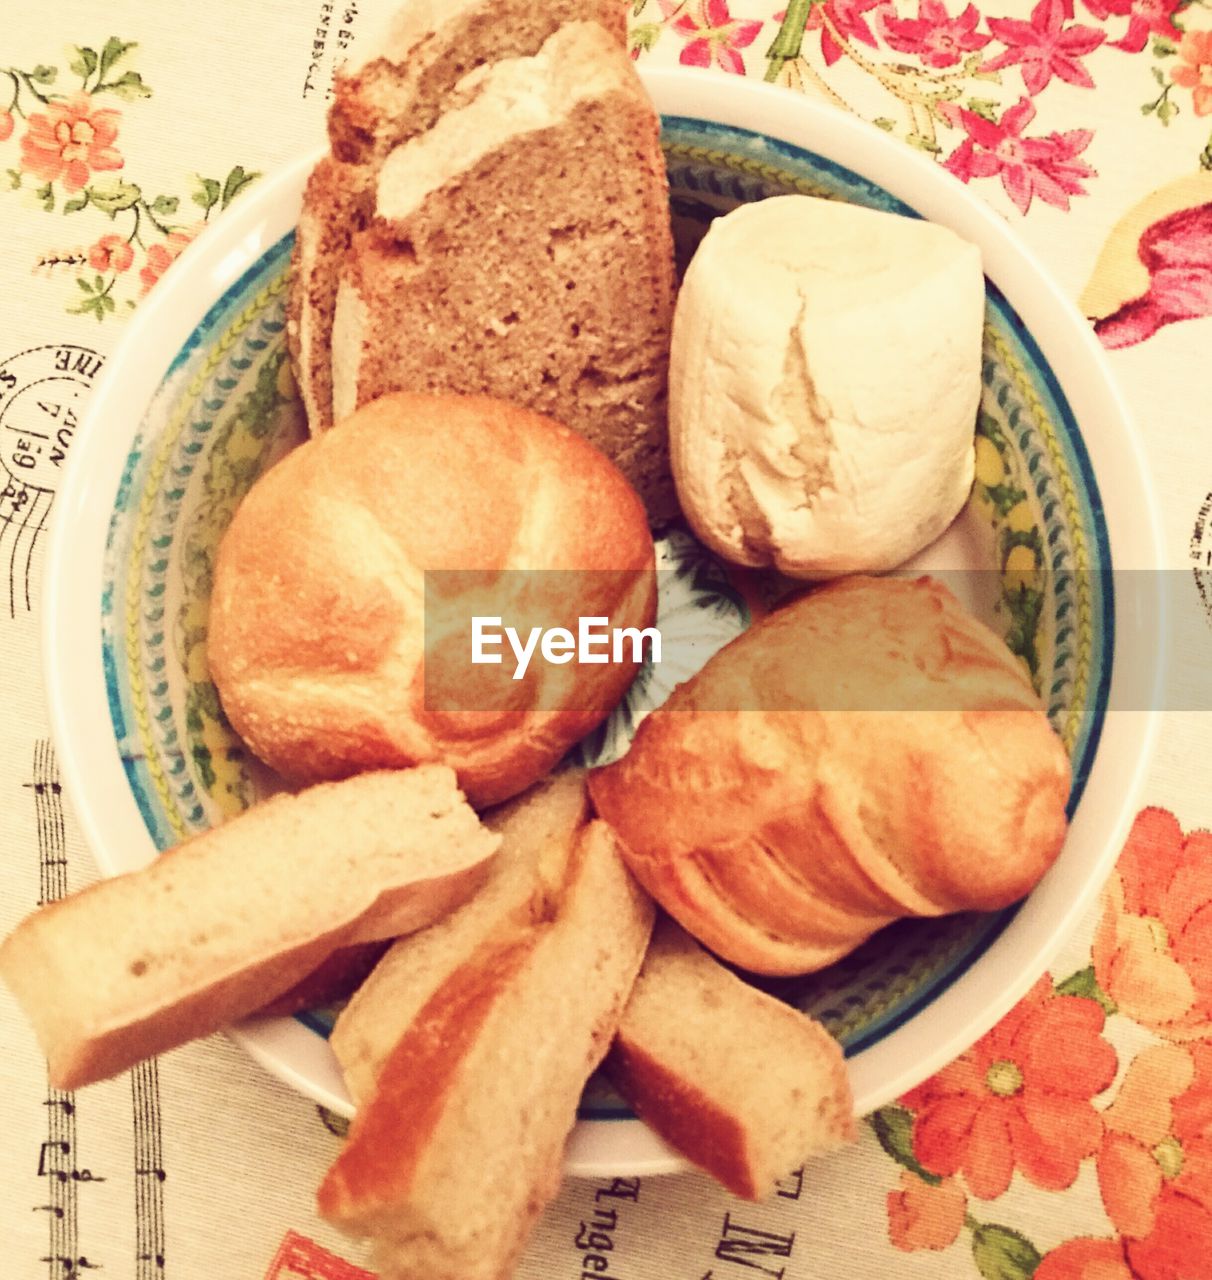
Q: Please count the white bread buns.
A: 1